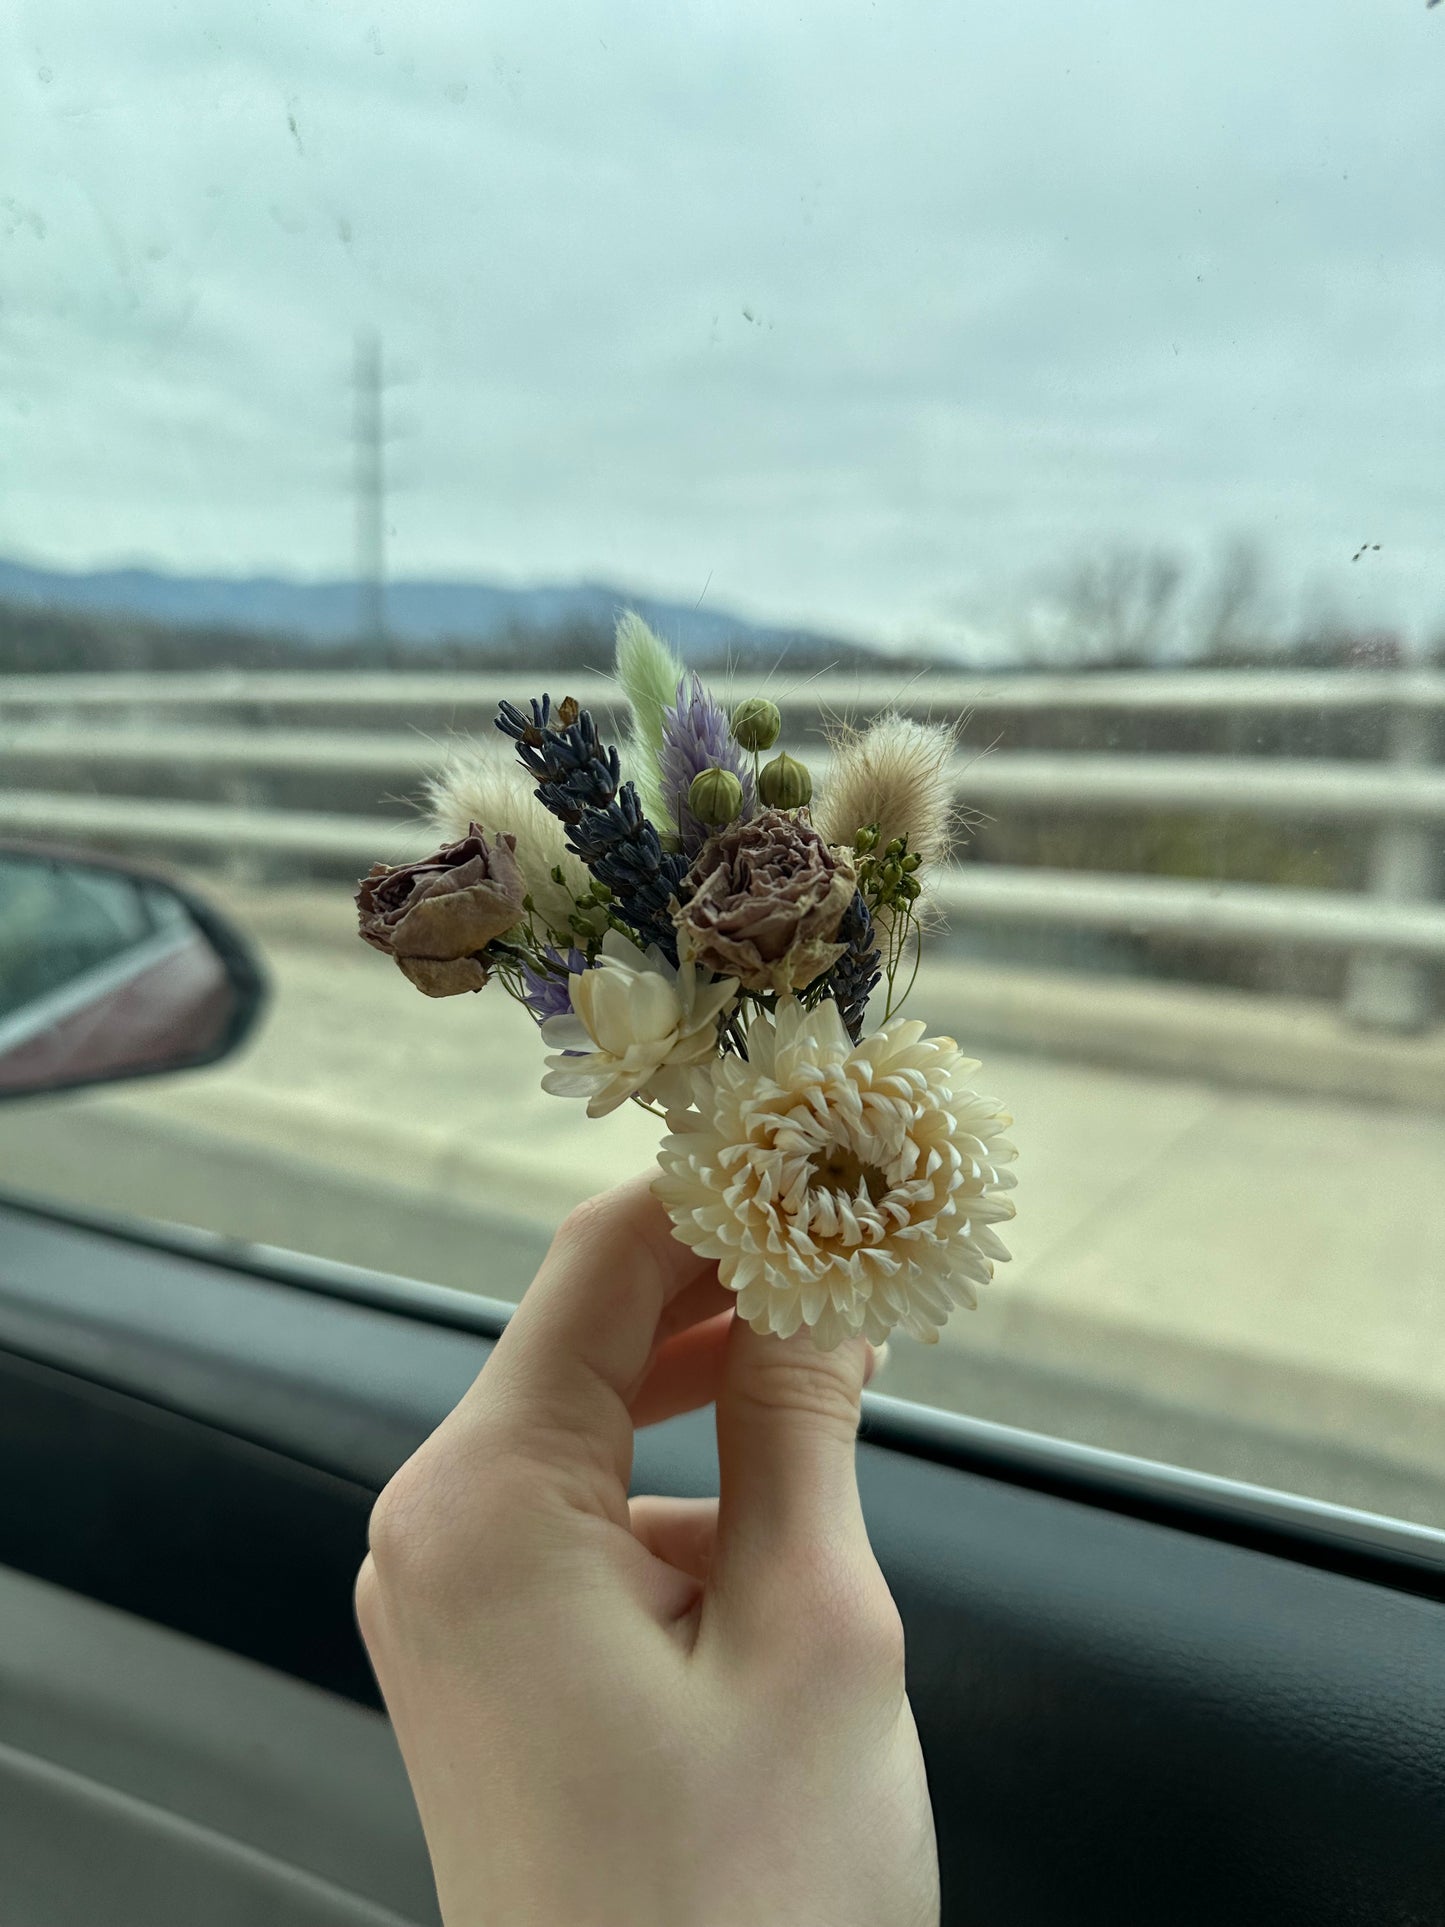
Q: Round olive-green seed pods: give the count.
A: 3